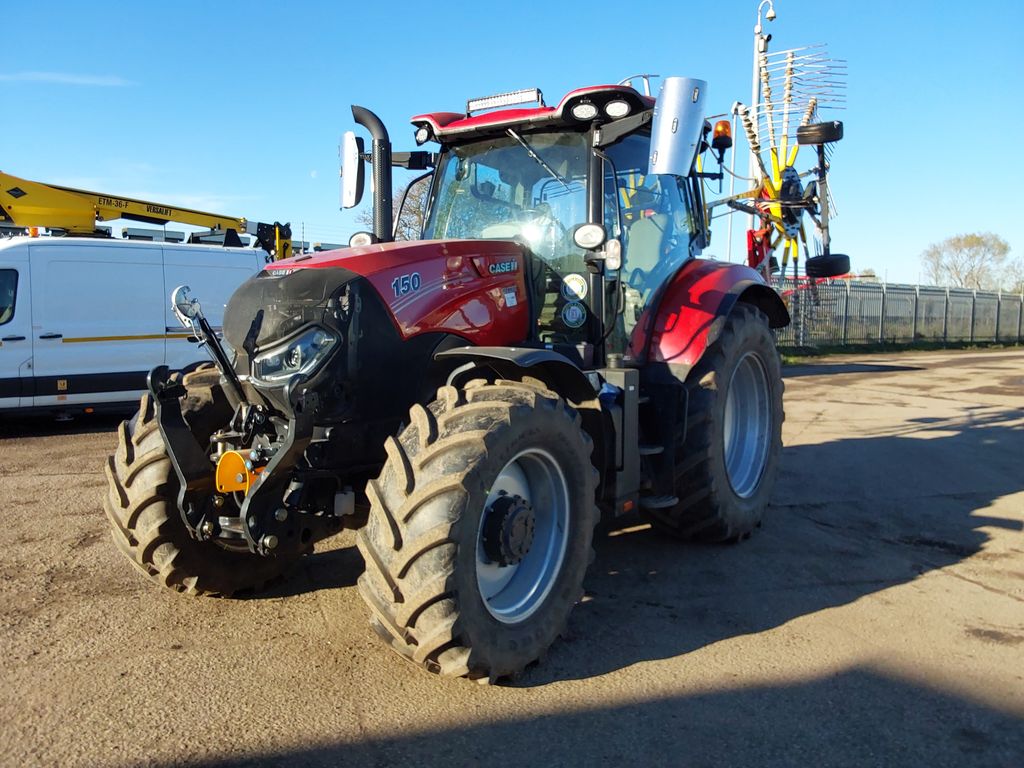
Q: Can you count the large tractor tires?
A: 3